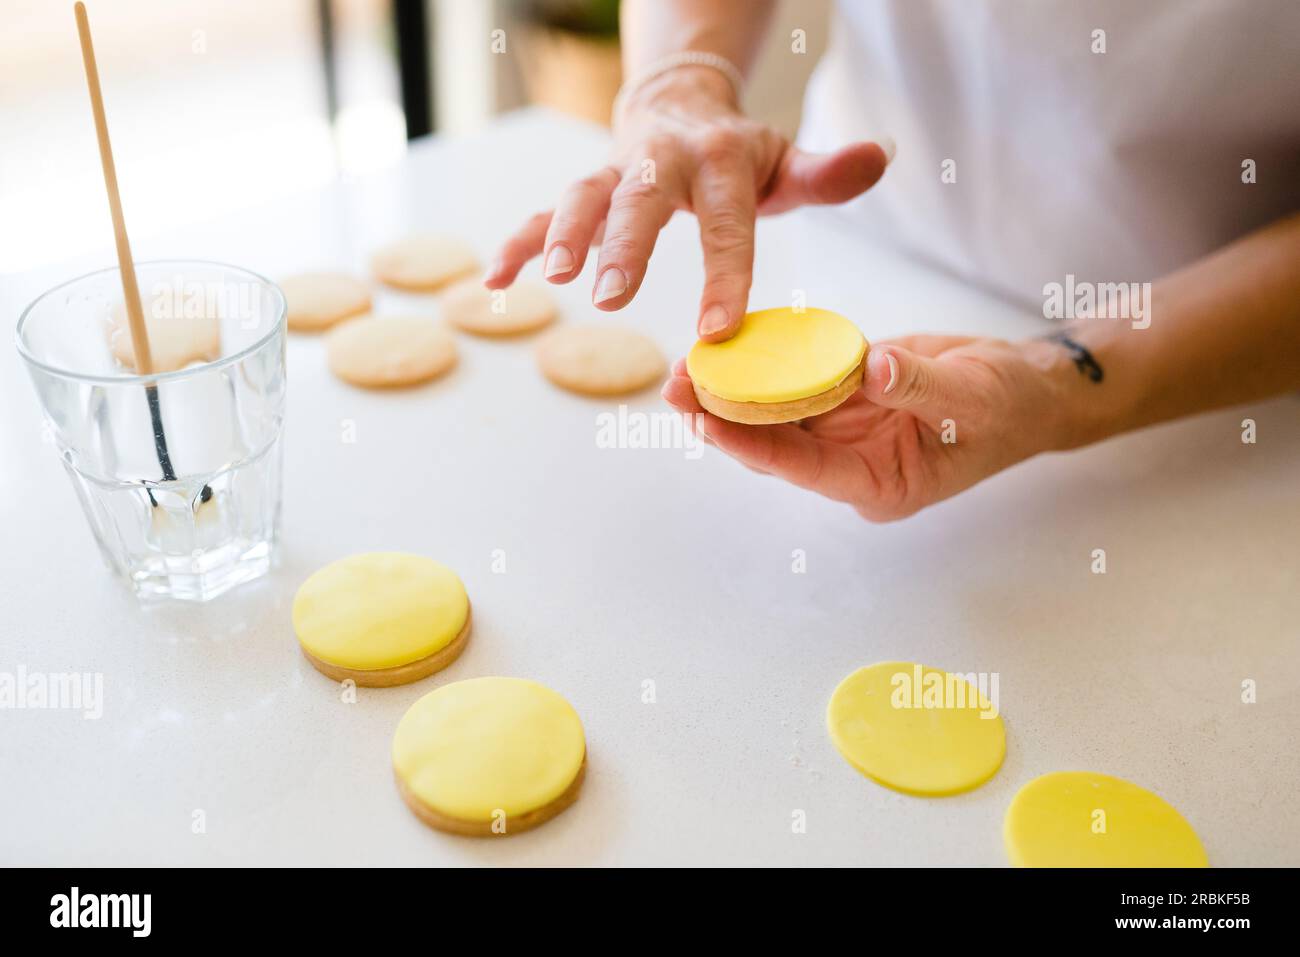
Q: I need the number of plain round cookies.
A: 6